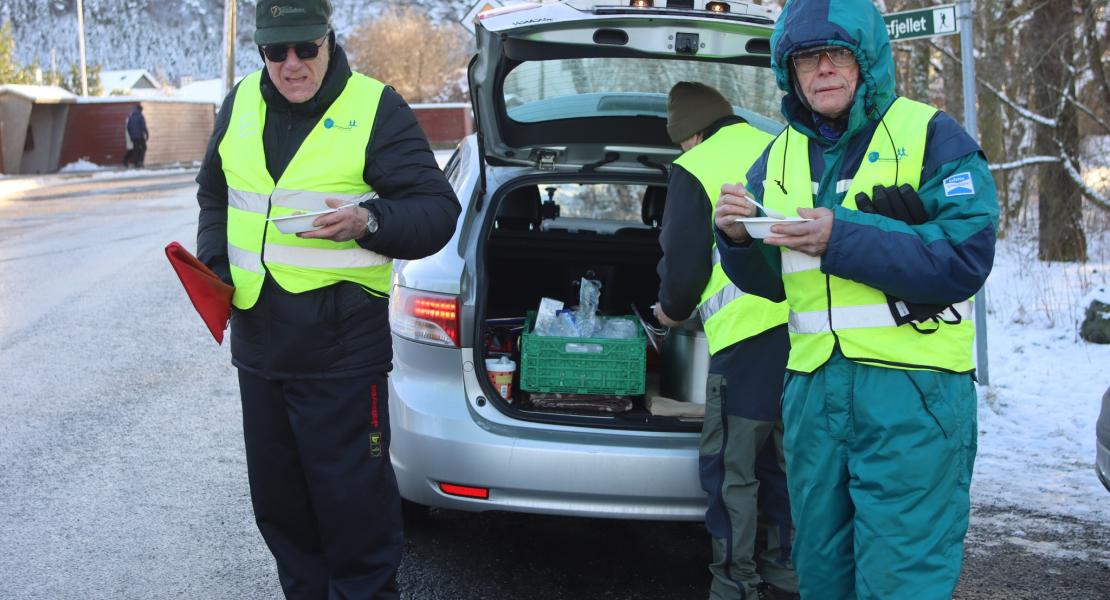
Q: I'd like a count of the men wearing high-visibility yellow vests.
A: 3